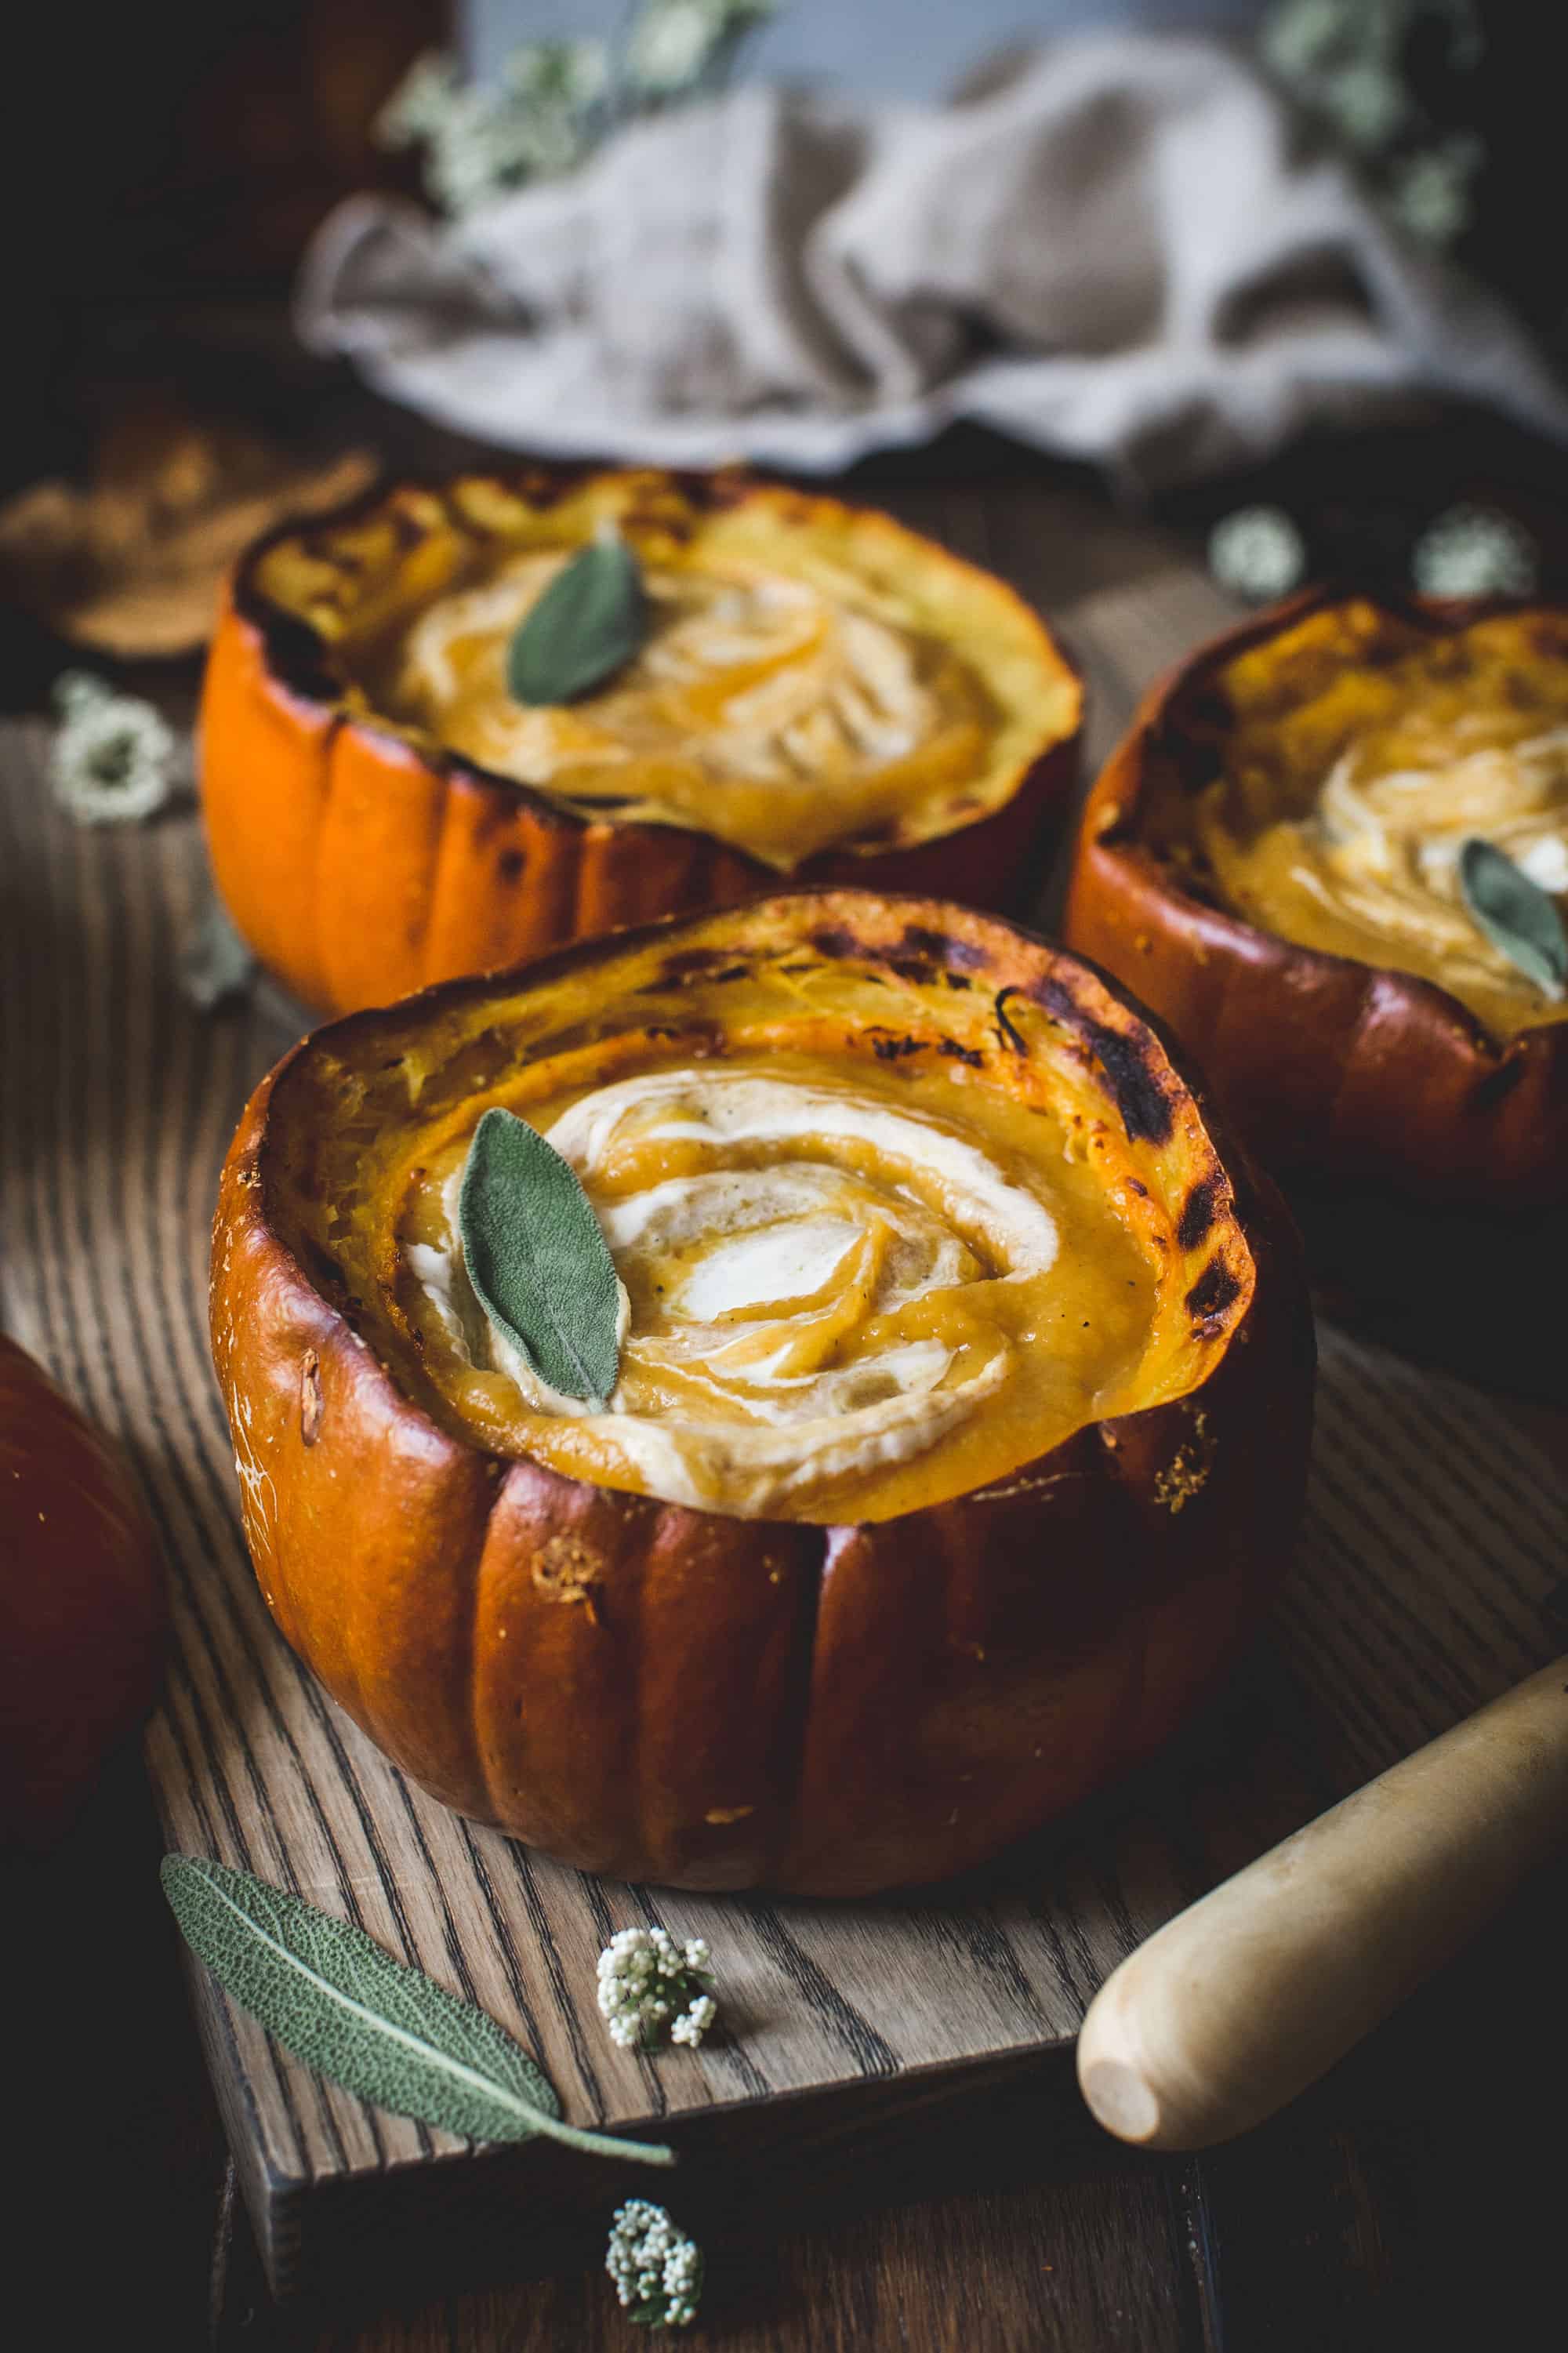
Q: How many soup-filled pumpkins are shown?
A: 3